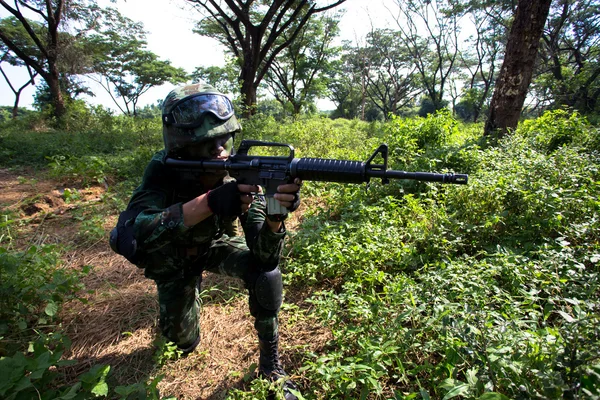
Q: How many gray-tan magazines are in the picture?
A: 1